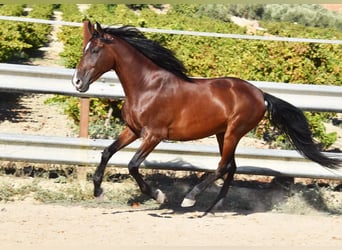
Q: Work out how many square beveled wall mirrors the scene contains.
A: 0